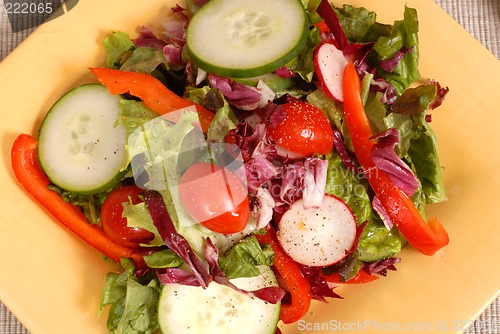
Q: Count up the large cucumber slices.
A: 3